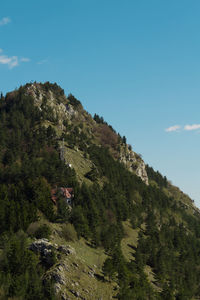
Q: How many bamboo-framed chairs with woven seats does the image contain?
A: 0